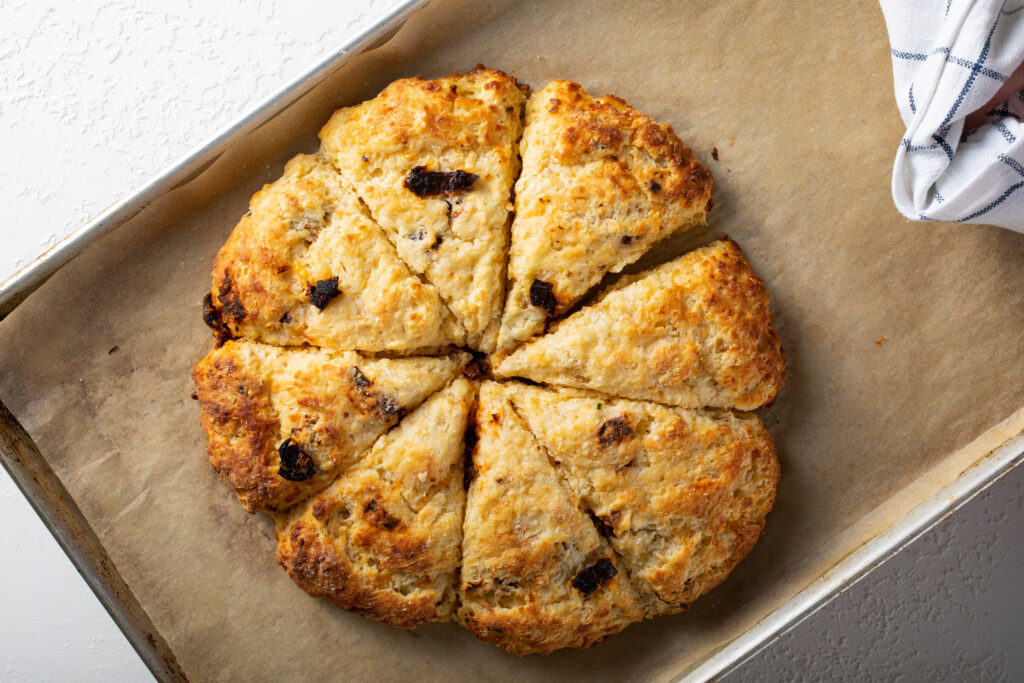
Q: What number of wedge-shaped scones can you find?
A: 8